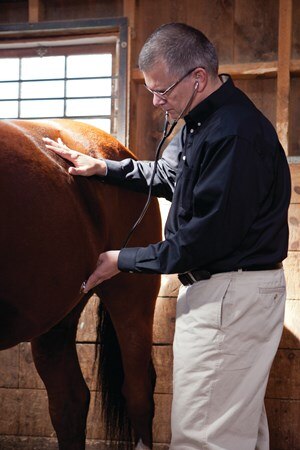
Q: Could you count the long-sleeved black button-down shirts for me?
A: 1